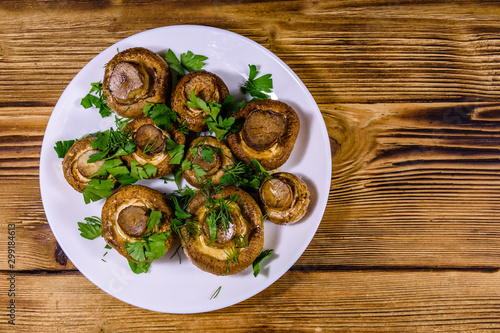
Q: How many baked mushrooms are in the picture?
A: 9